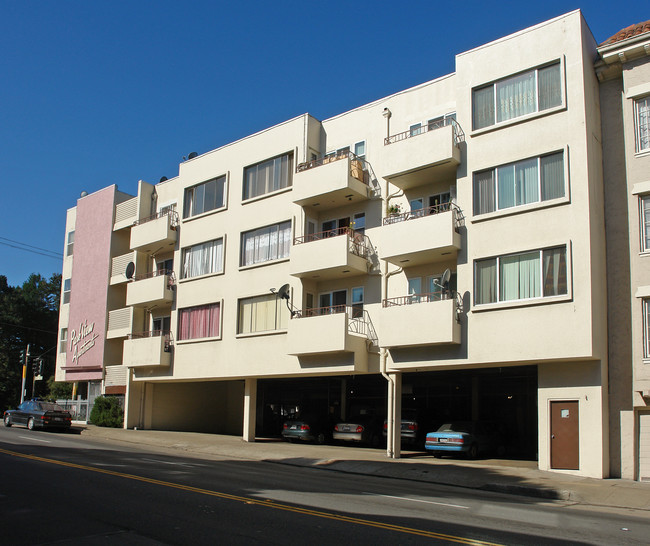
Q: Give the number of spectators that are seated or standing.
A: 0